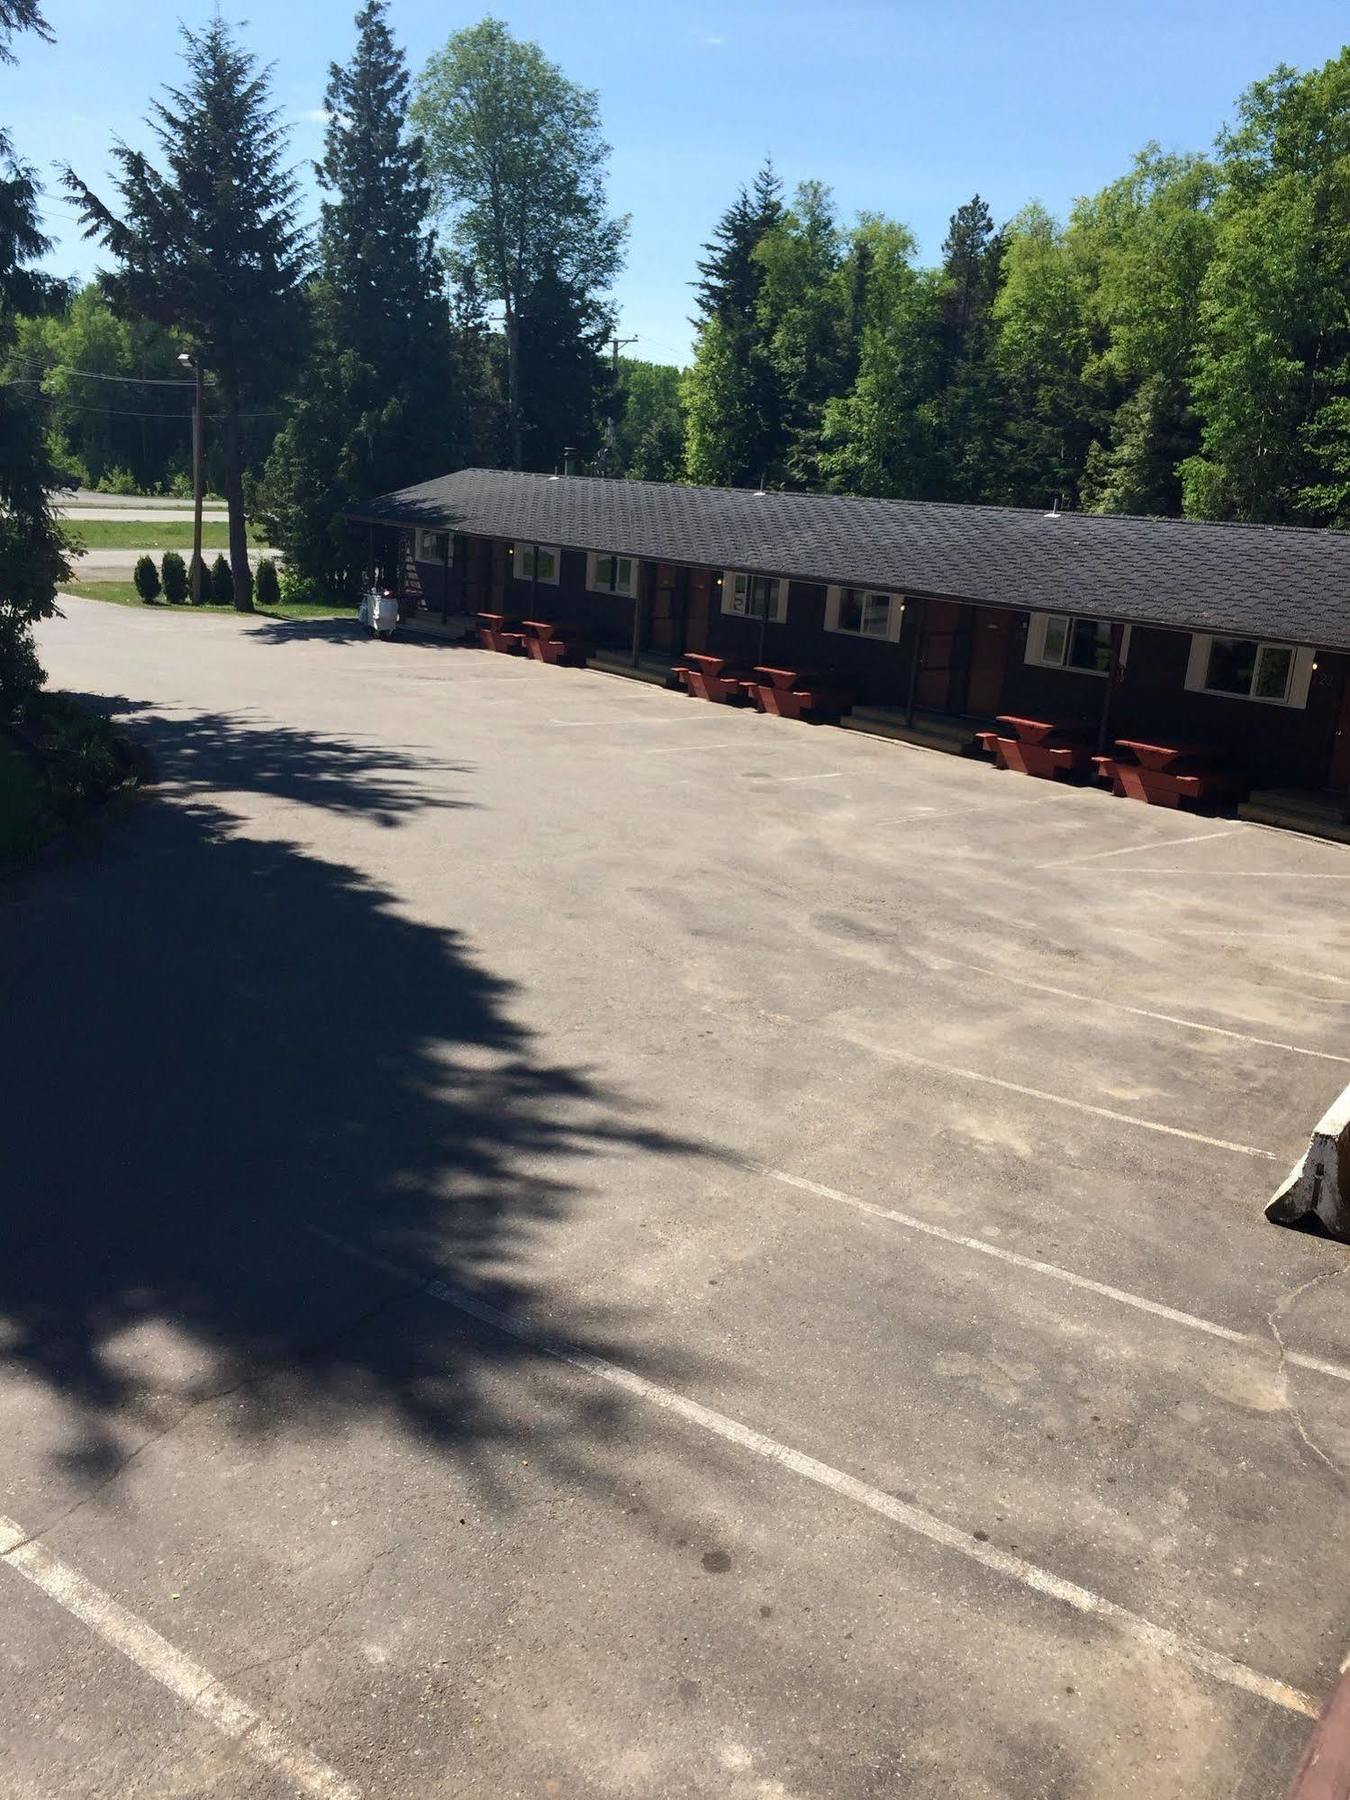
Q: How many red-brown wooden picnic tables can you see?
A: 6